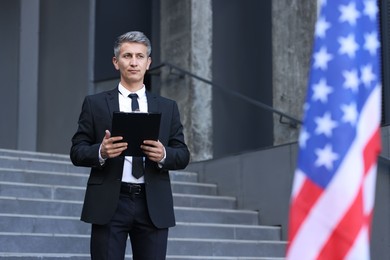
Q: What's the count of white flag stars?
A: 13